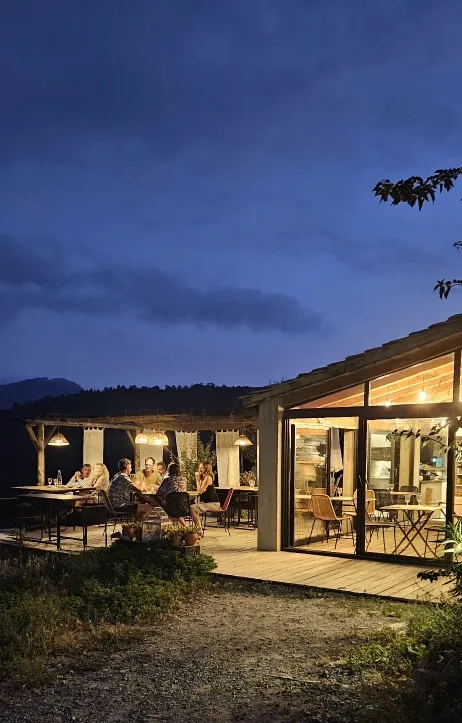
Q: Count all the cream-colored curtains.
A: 4